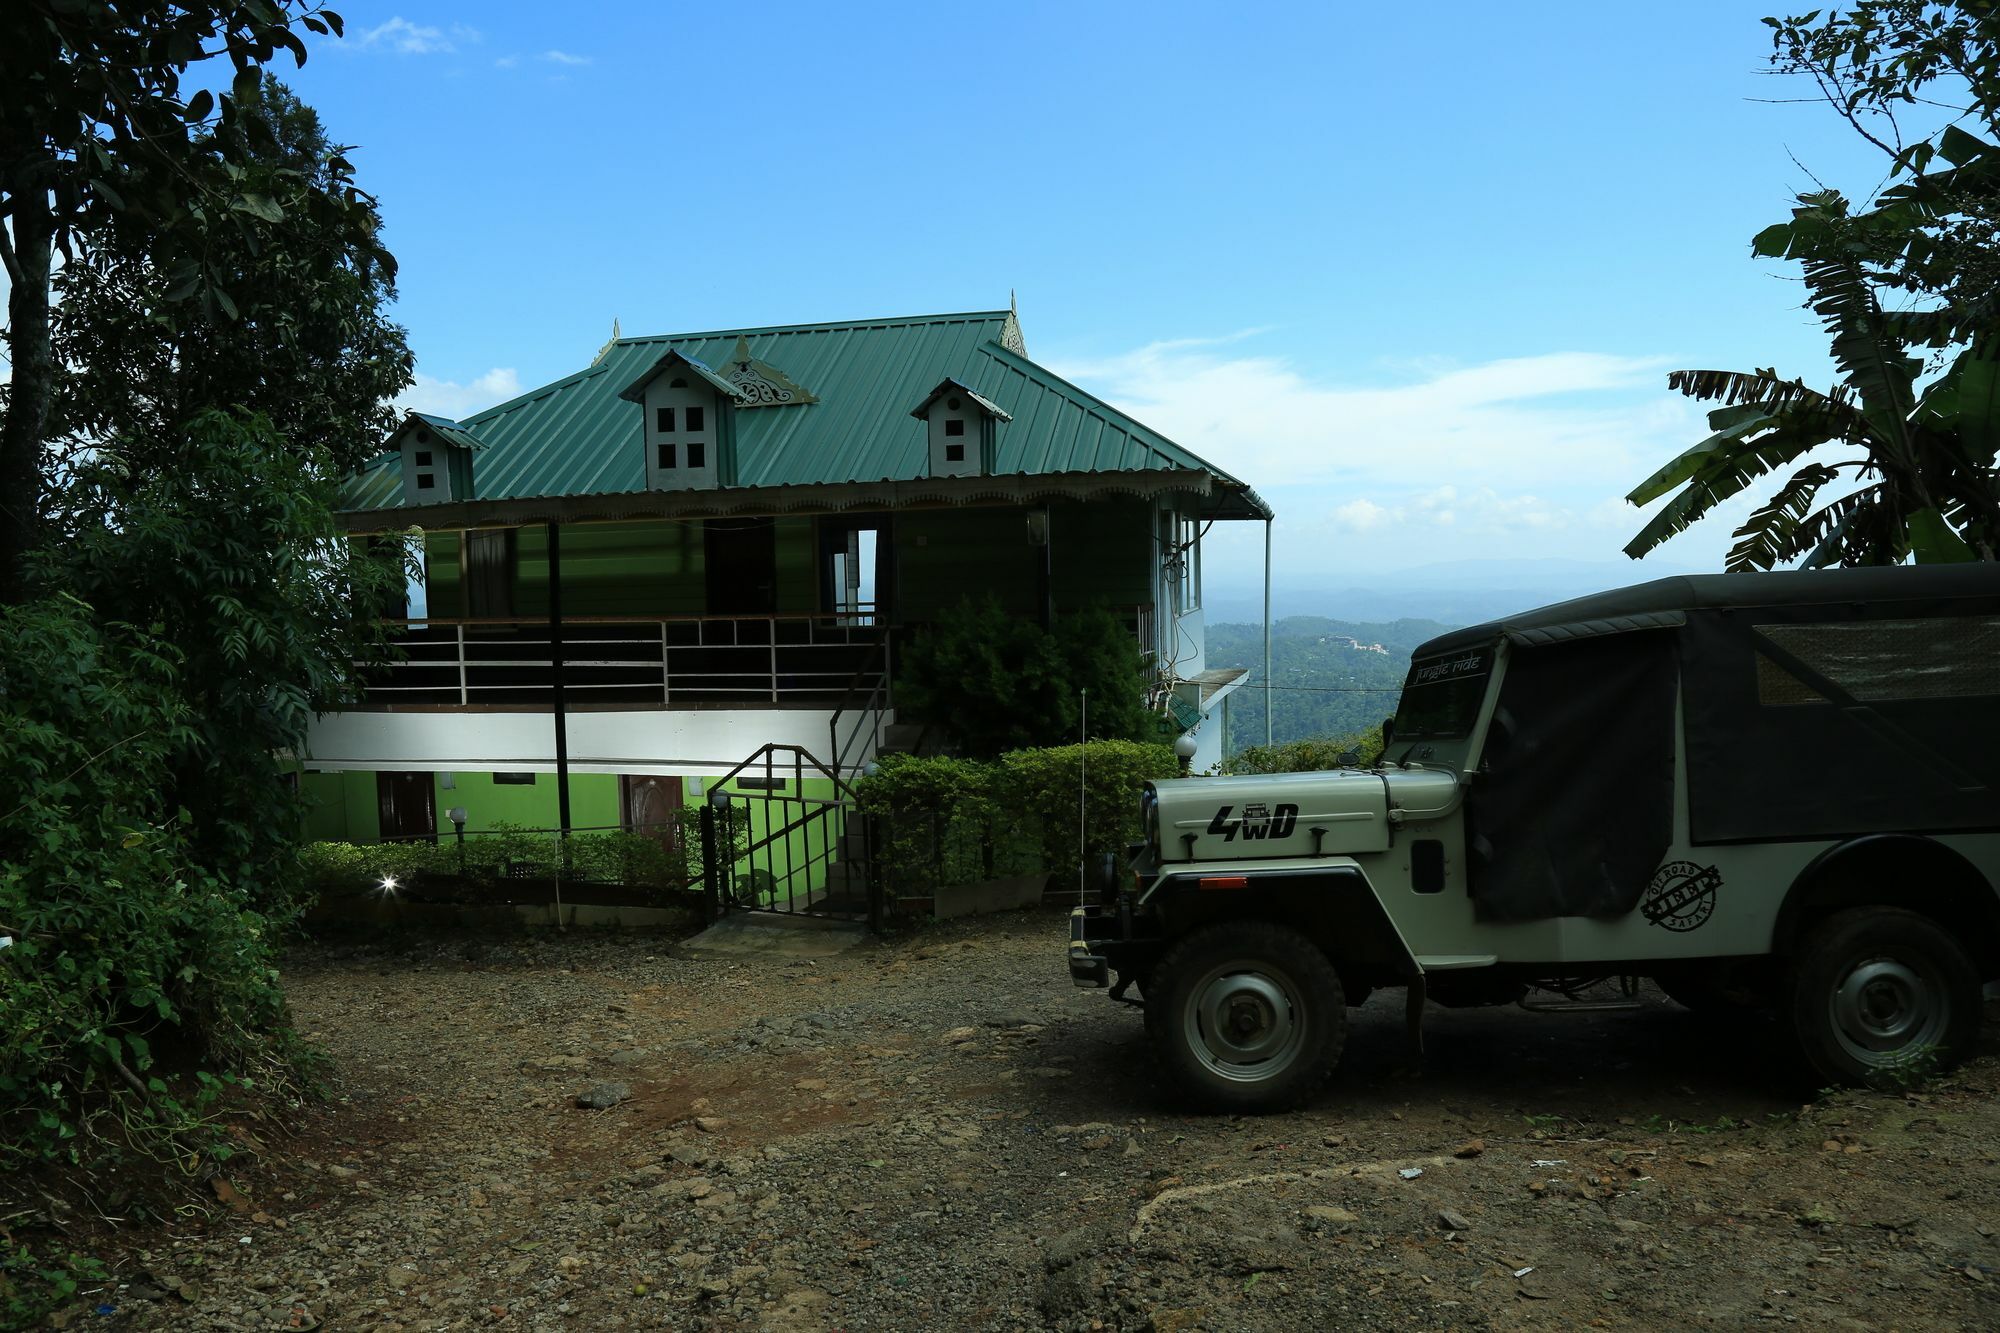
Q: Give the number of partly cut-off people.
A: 0